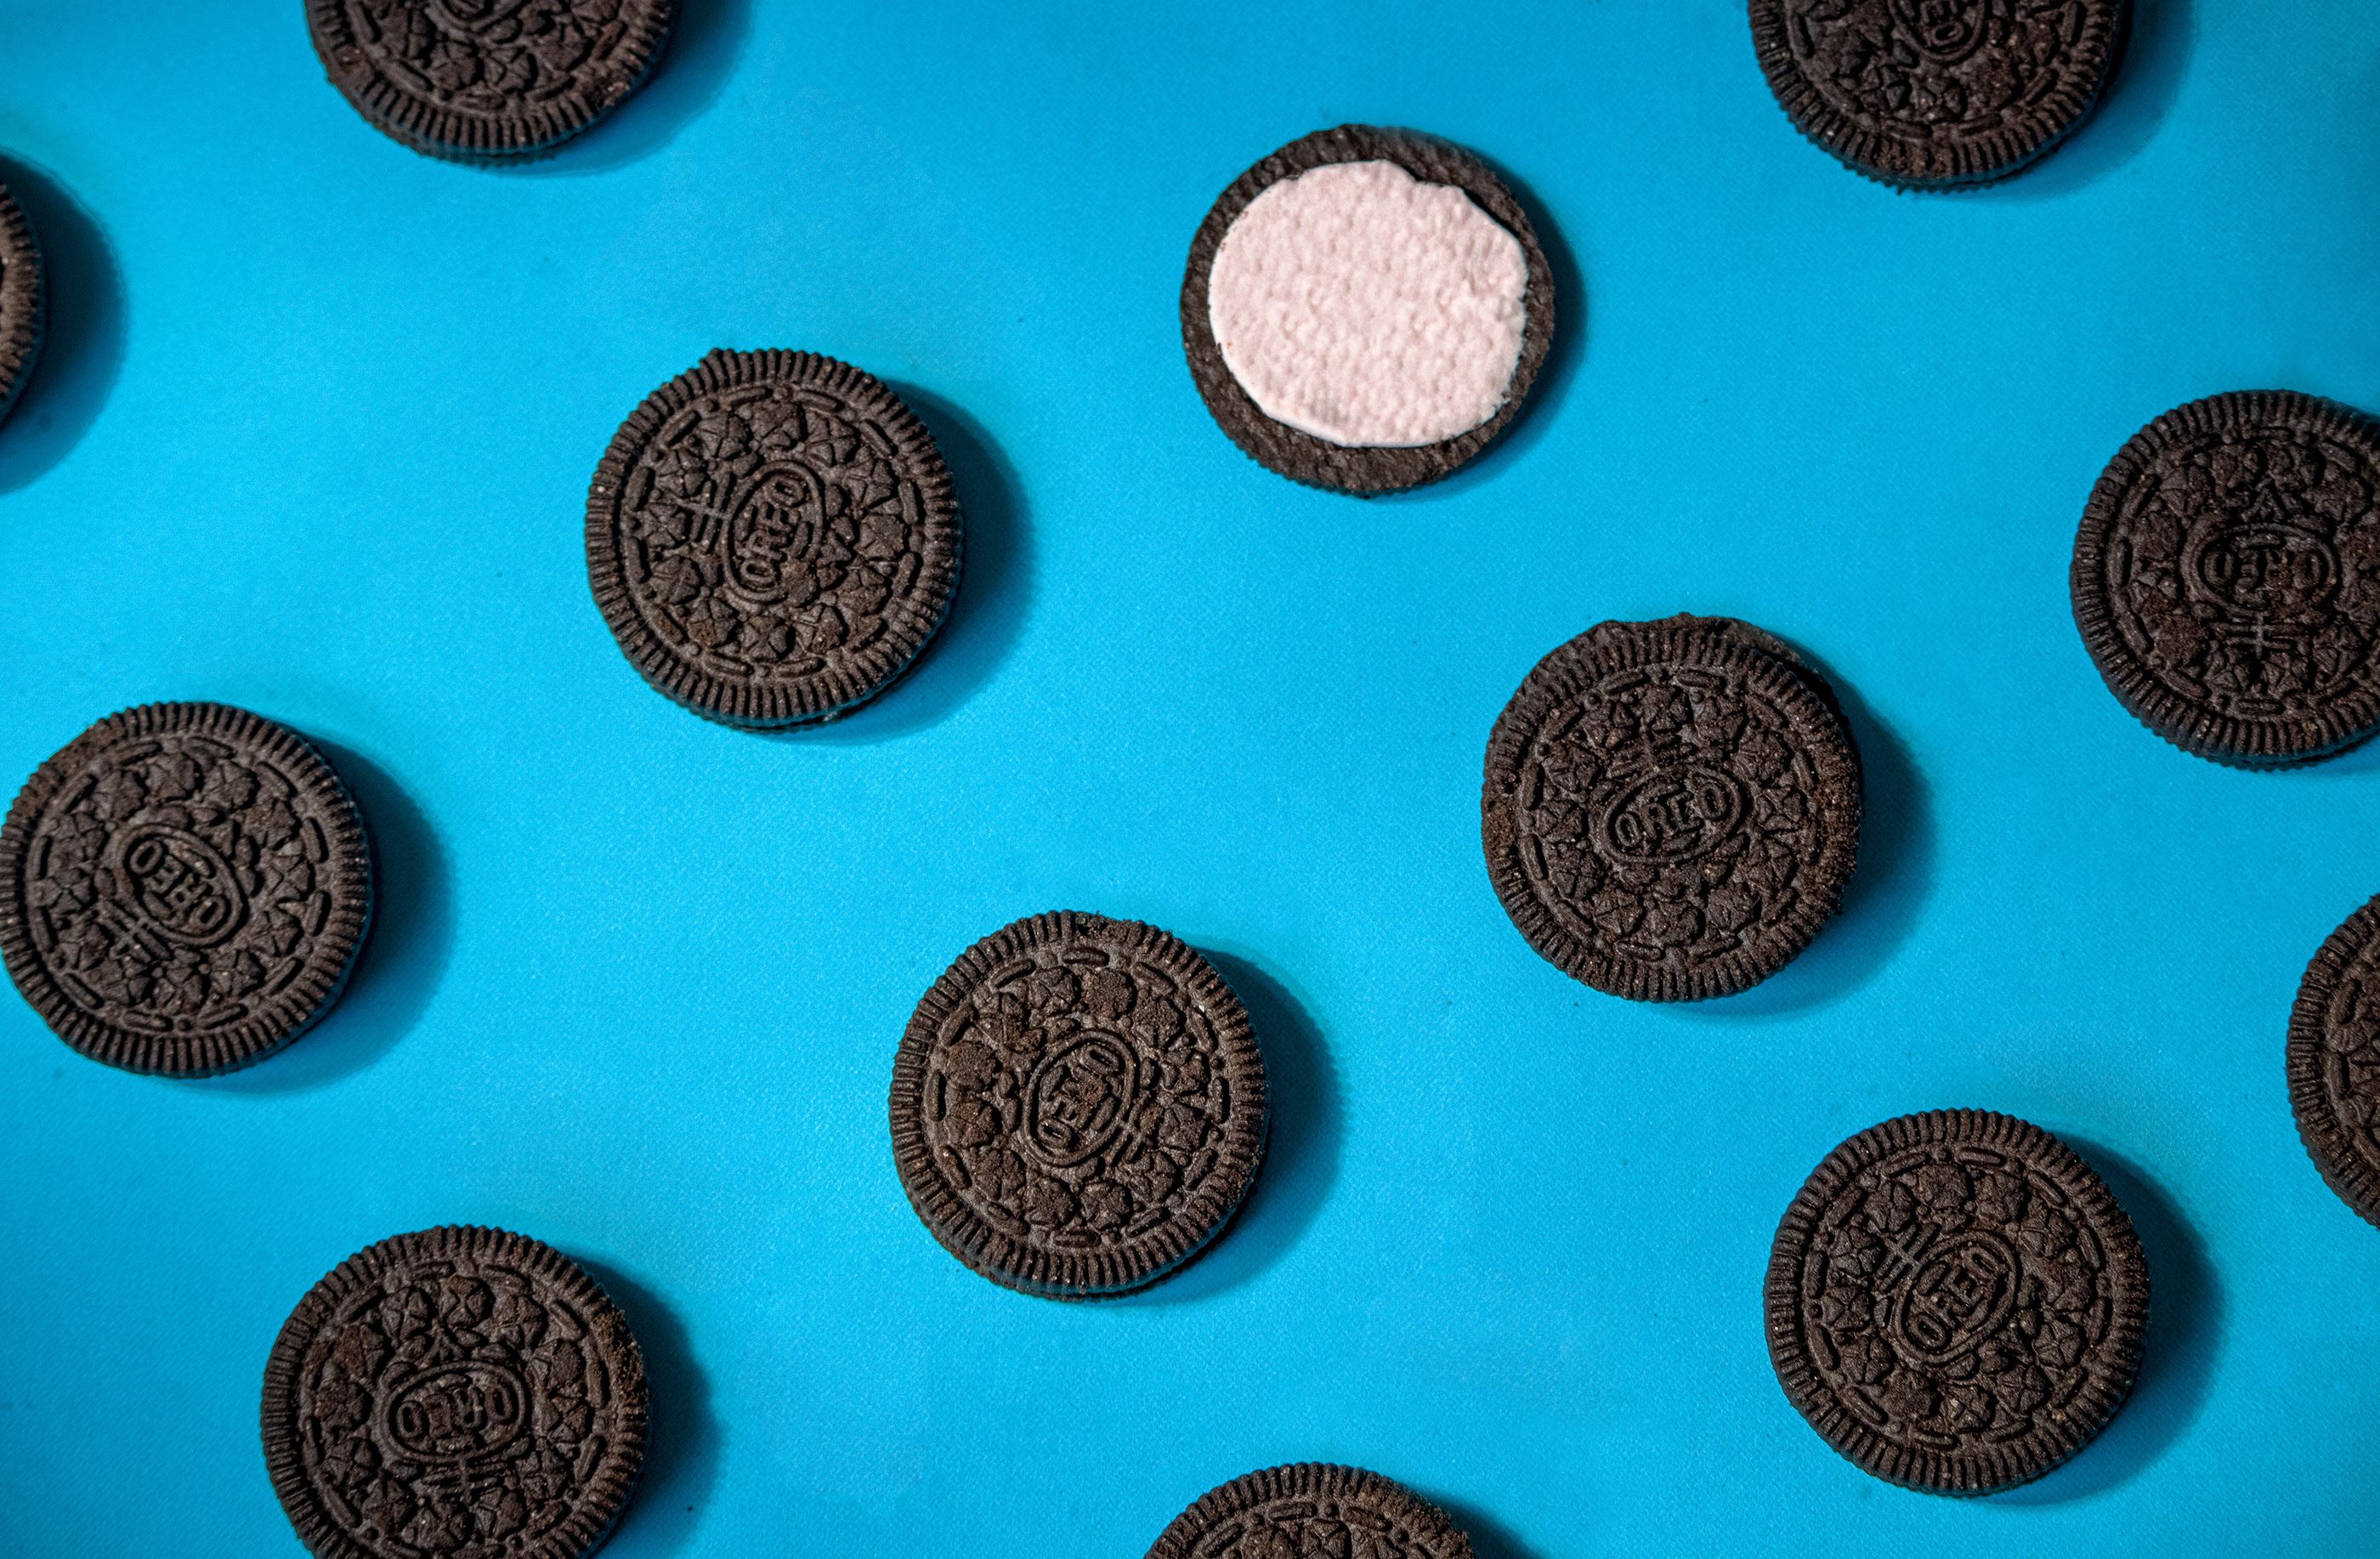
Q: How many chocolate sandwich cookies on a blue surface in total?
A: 13